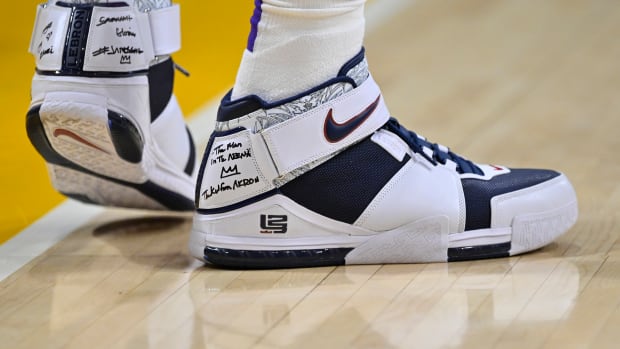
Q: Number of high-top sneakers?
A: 2